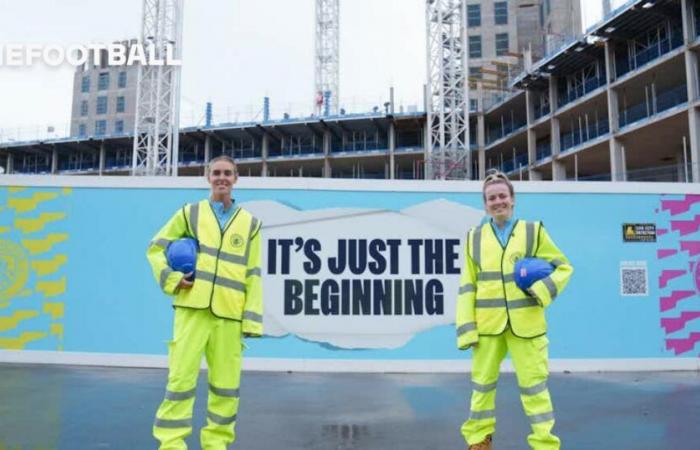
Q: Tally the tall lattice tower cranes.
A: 3